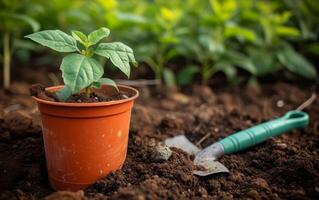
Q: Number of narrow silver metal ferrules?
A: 1